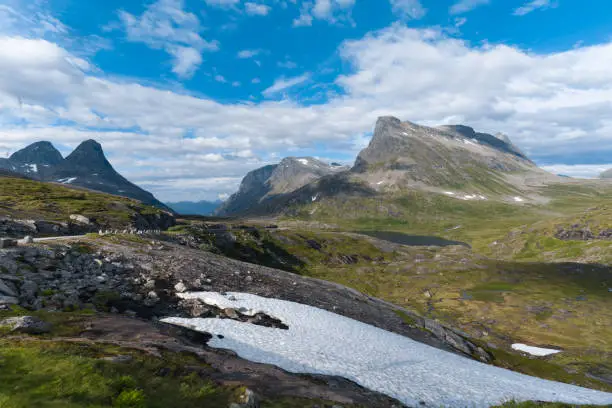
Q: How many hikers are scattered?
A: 0